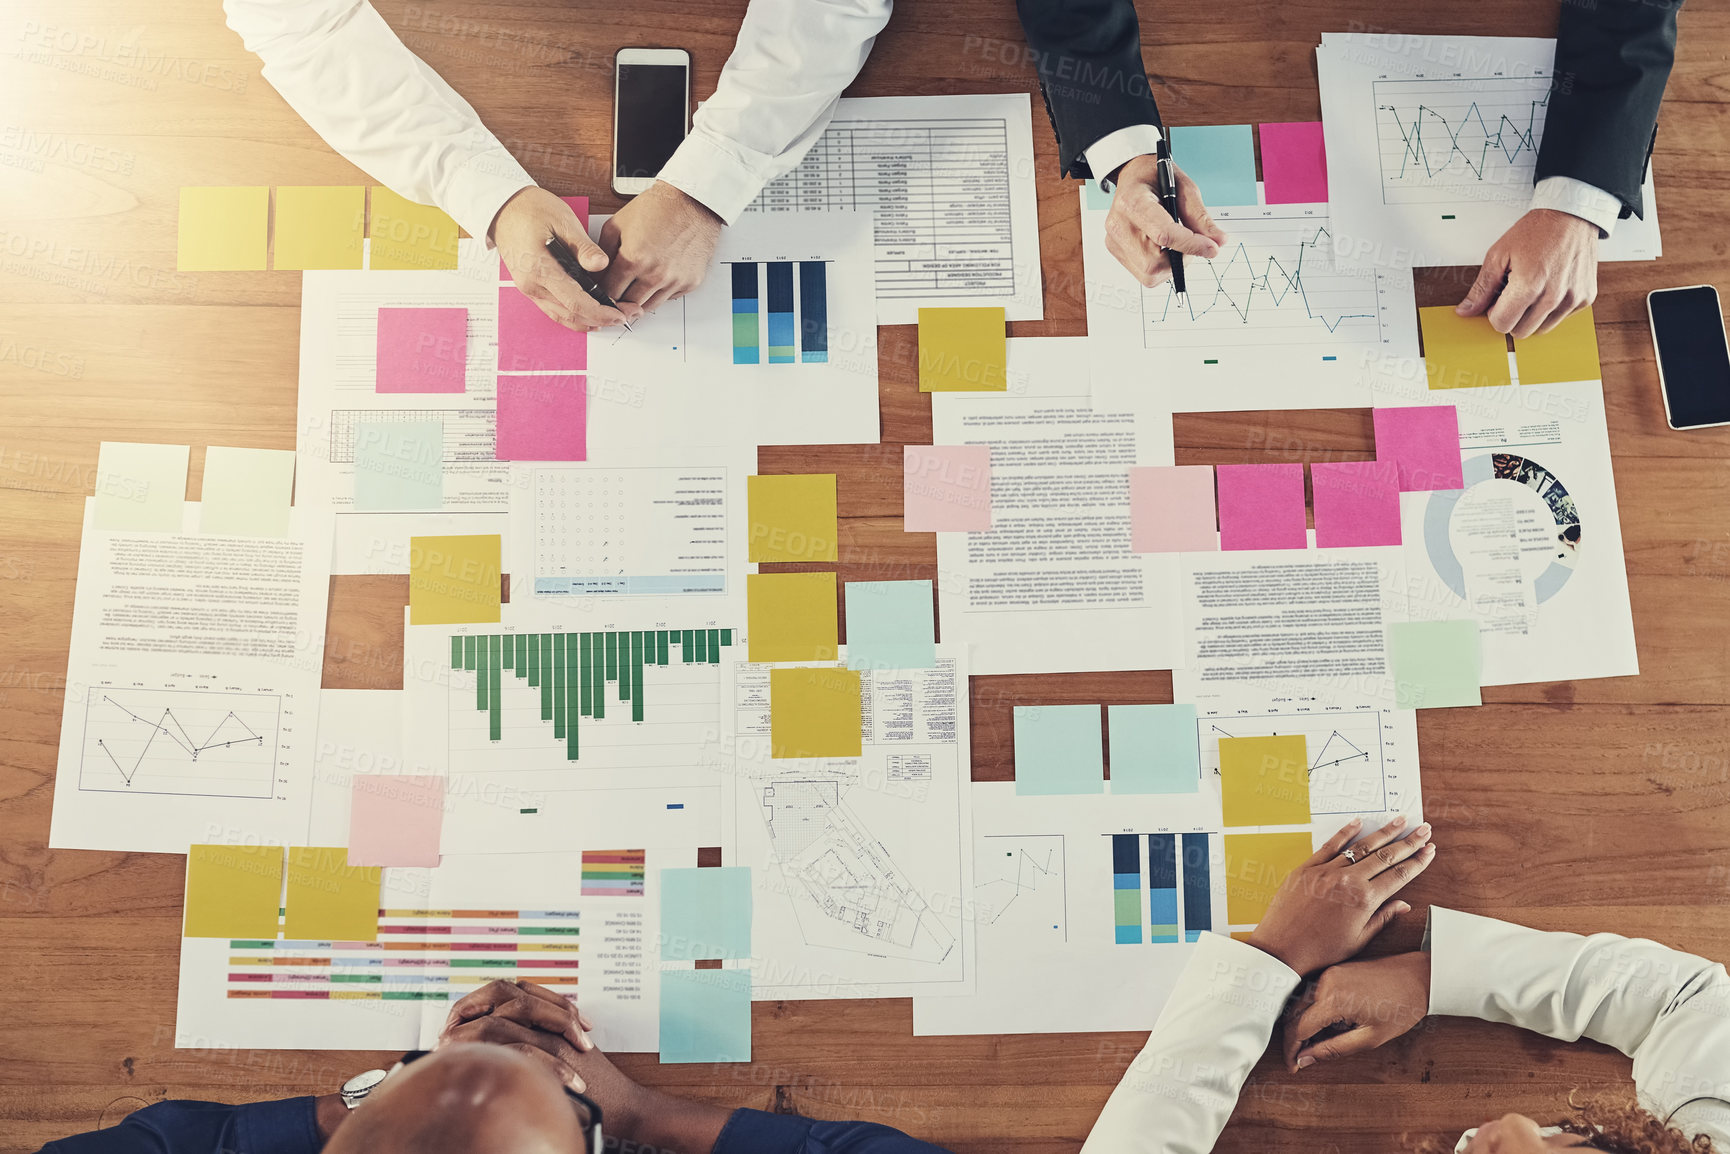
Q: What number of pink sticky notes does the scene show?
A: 11